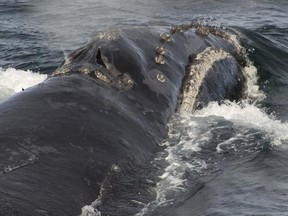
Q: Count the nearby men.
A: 0